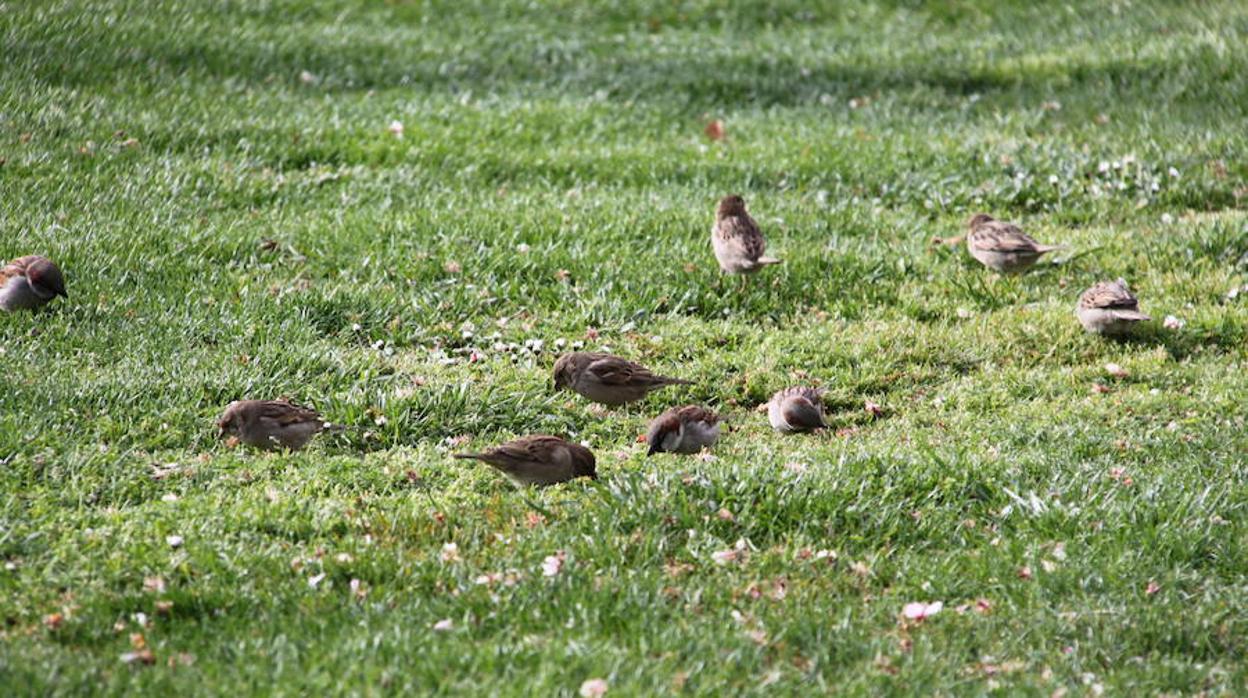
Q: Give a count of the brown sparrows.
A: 9